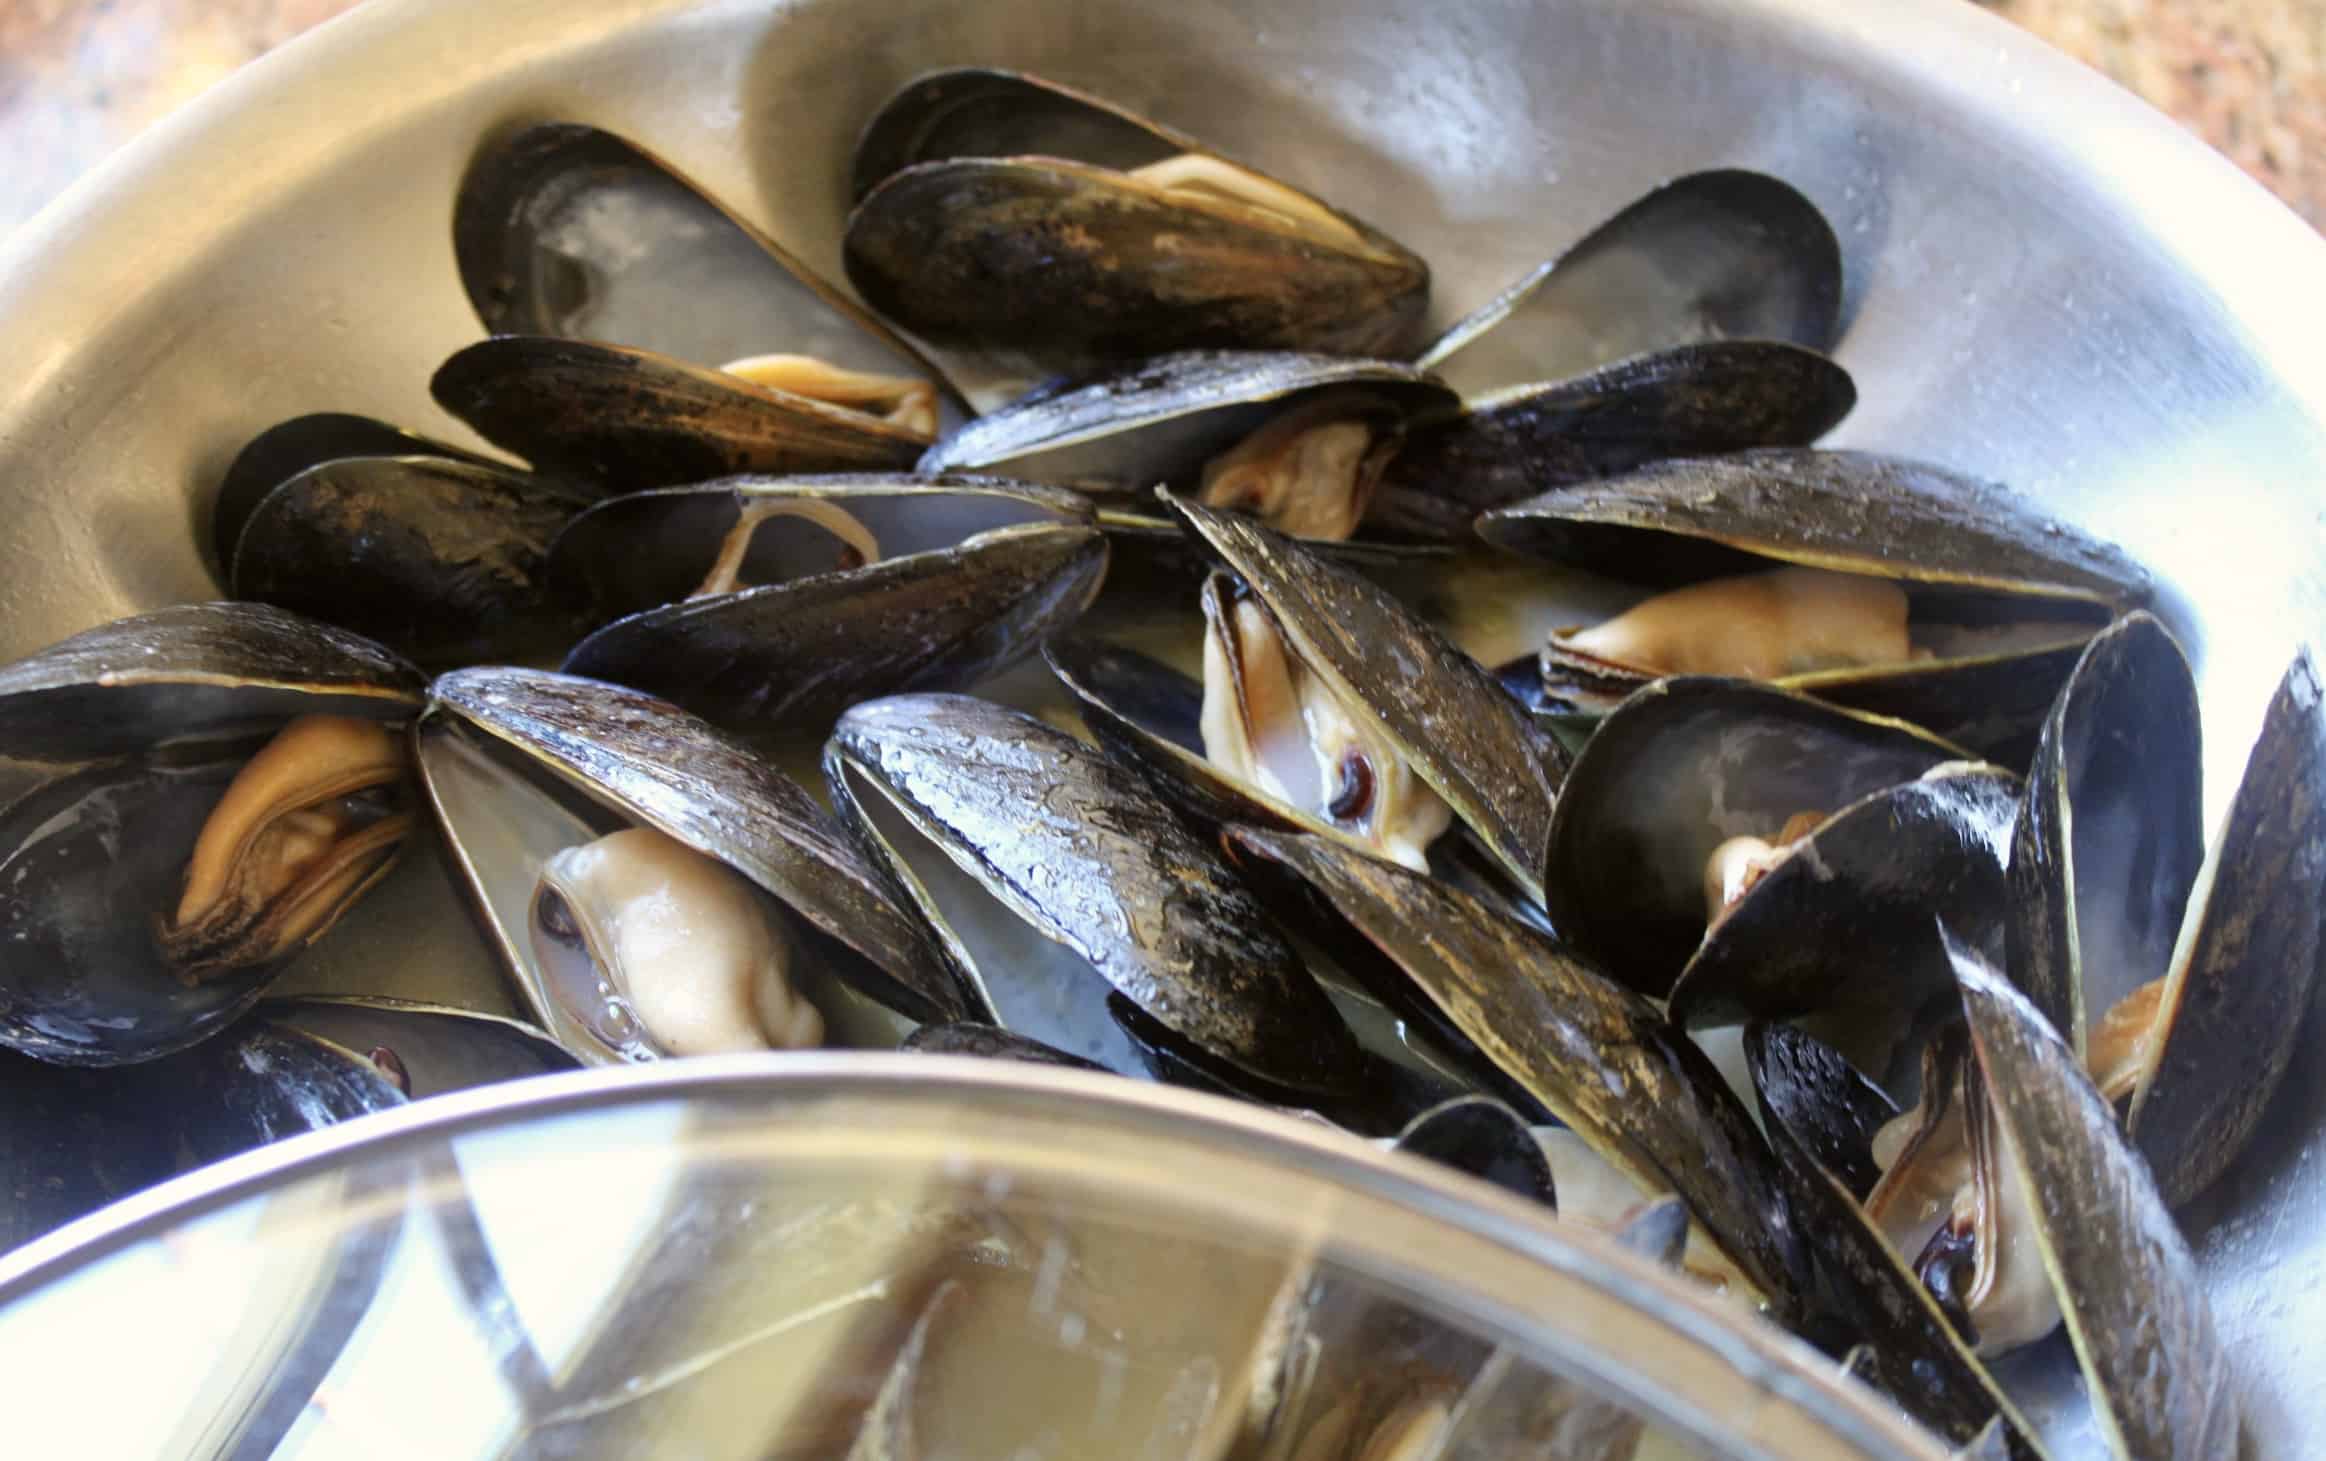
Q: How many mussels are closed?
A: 0